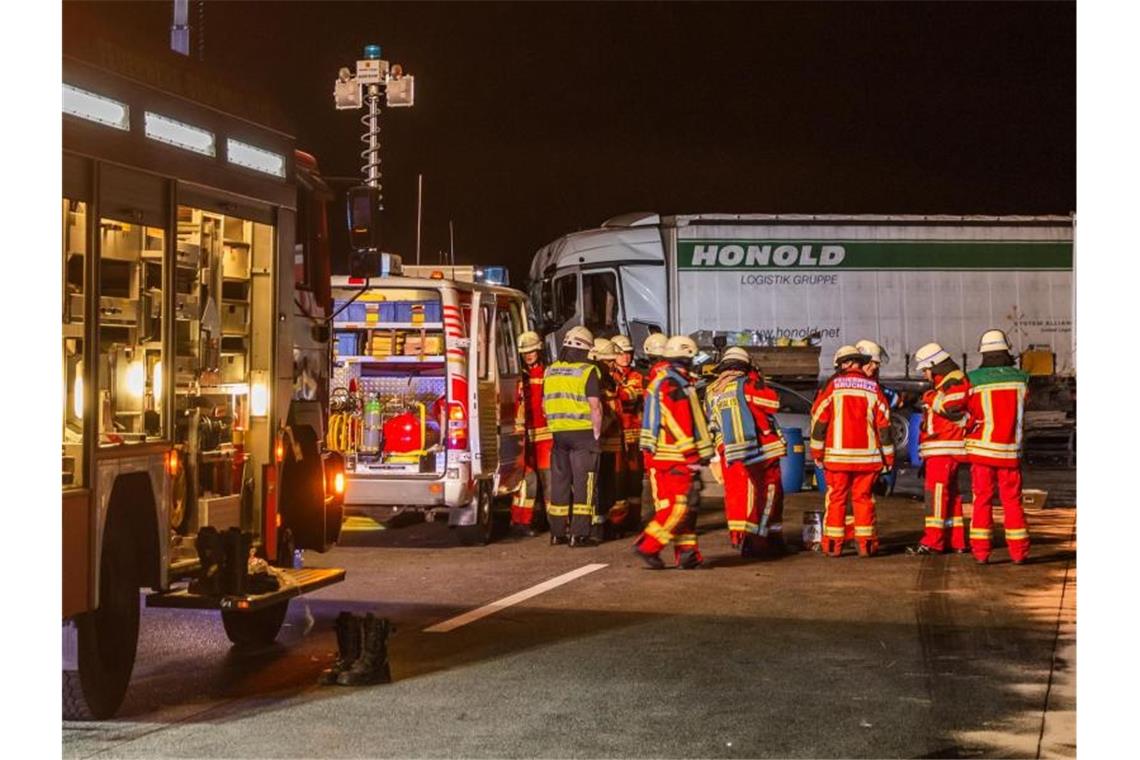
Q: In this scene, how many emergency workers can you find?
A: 11